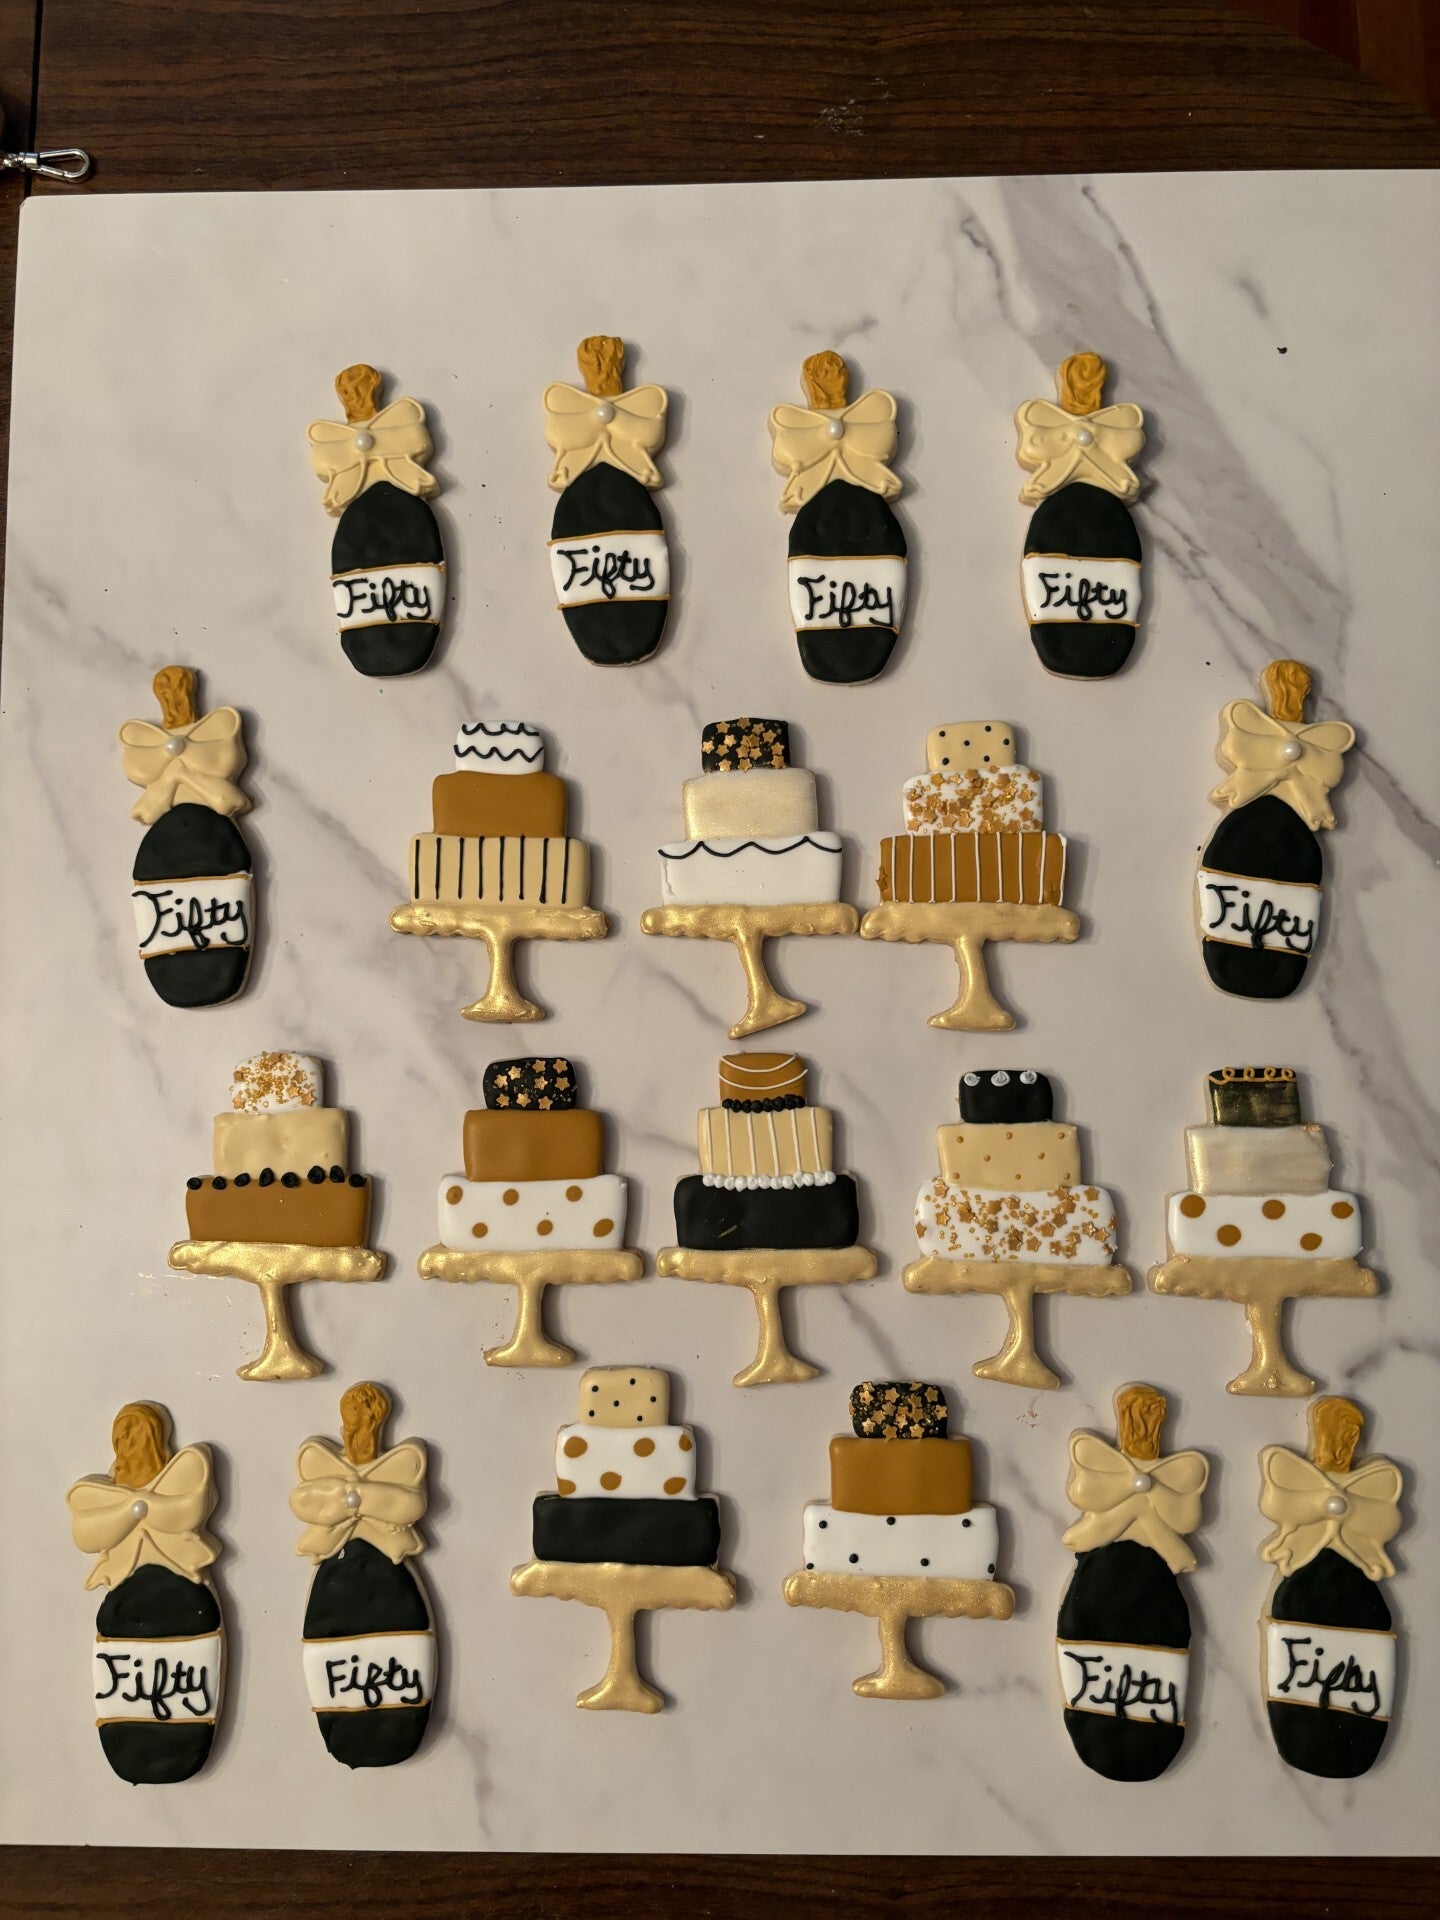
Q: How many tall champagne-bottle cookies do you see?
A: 10